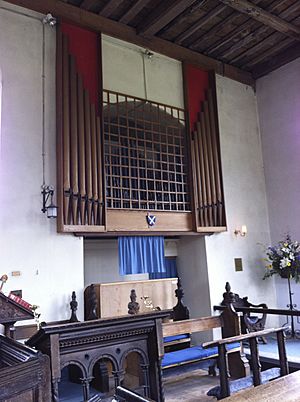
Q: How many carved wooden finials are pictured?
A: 4